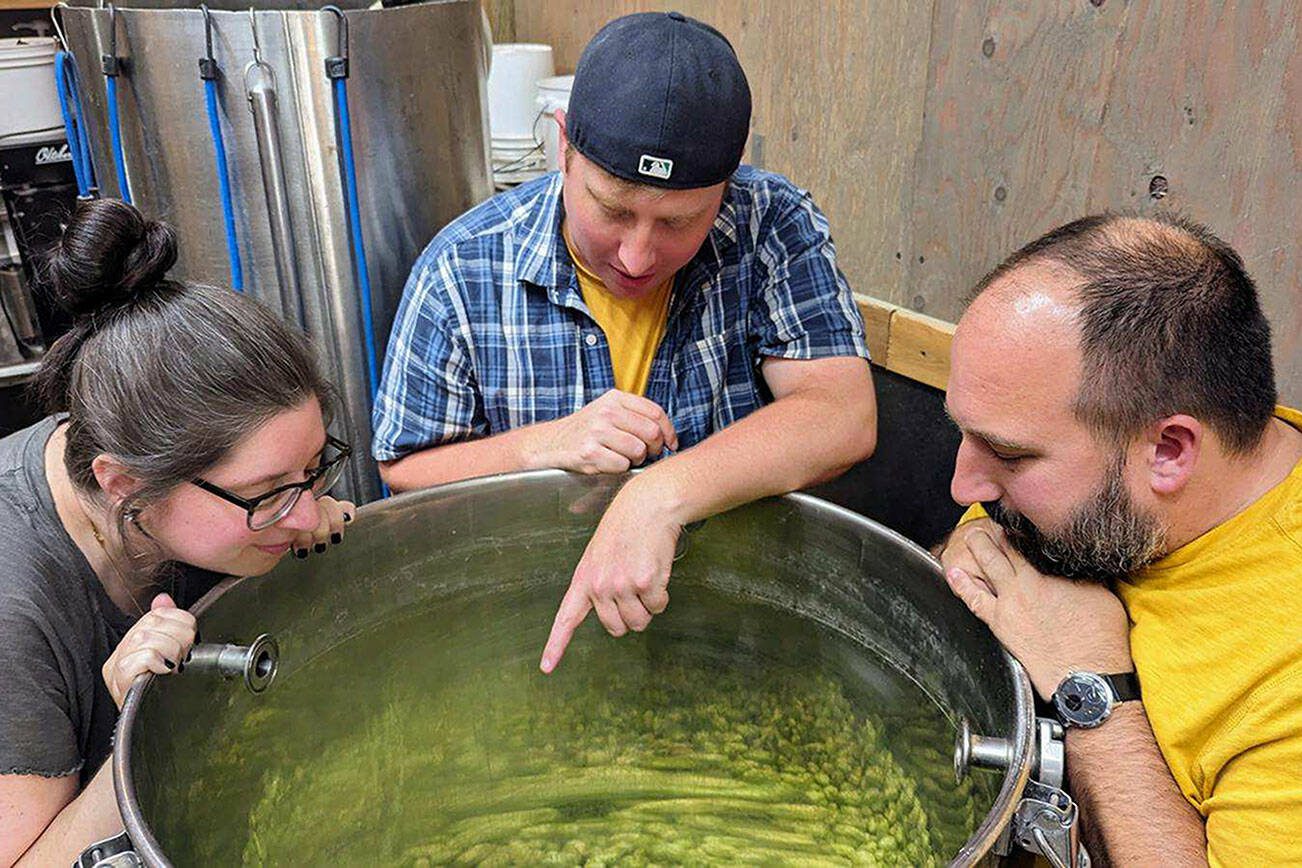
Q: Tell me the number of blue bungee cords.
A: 4